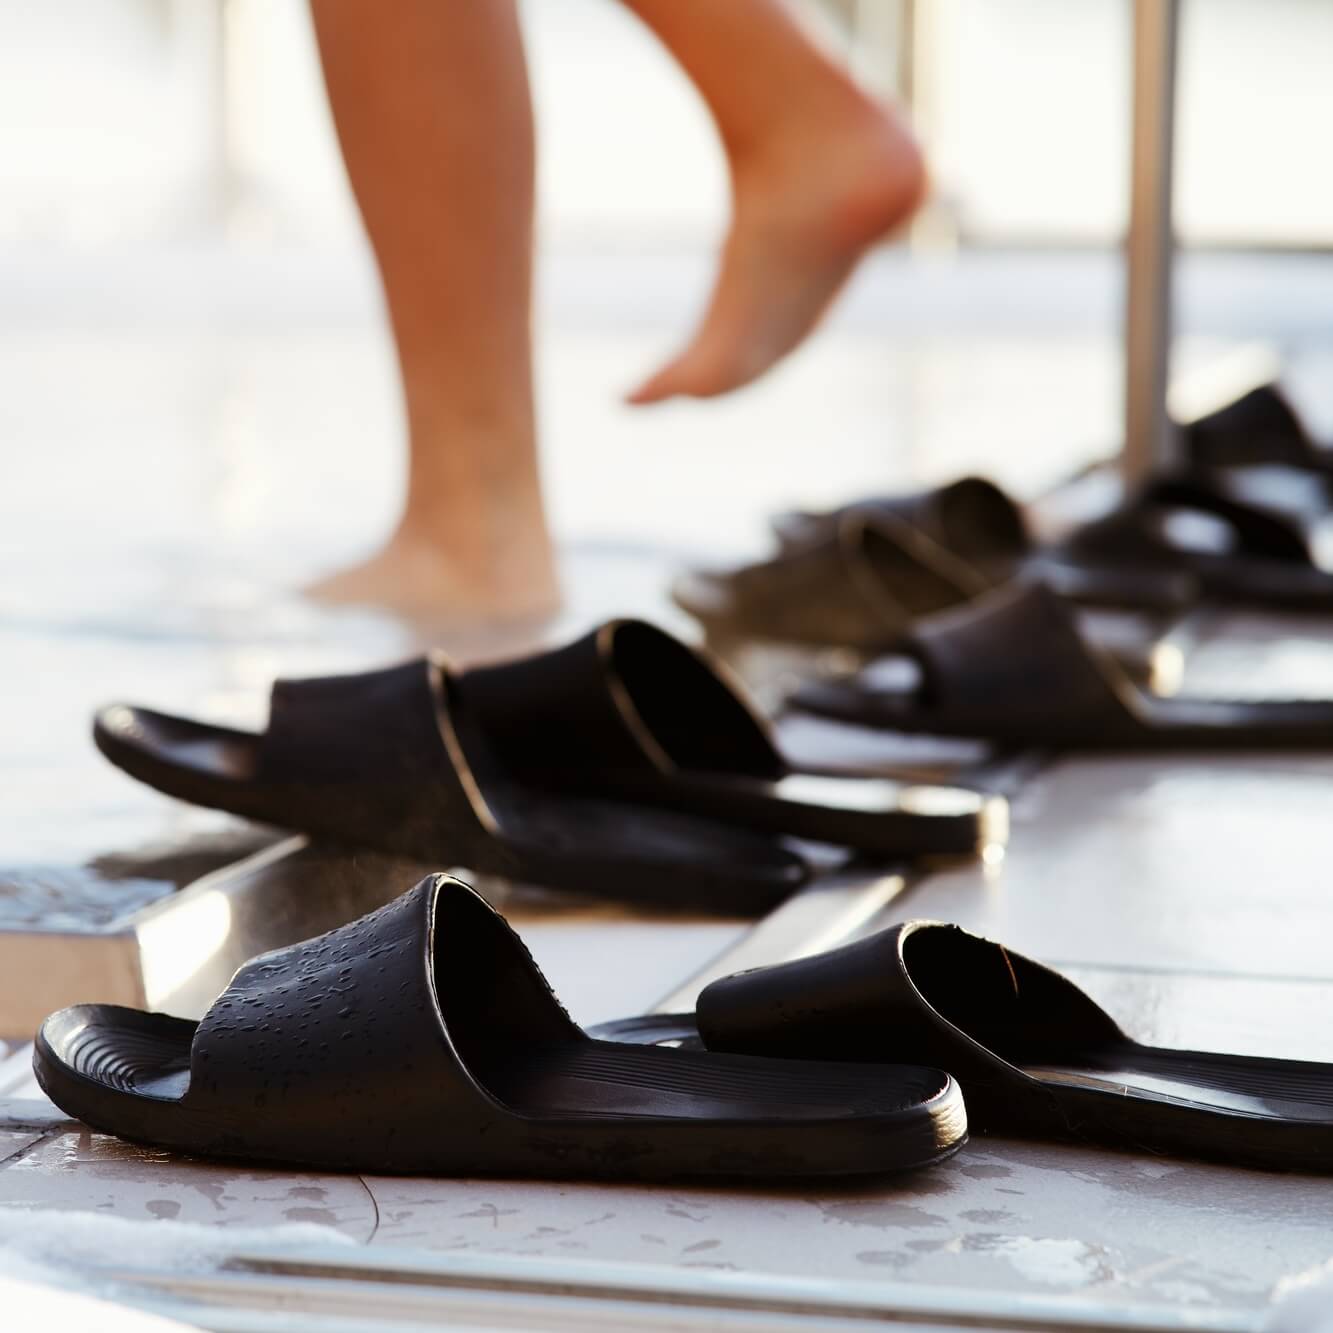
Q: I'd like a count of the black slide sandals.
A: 9